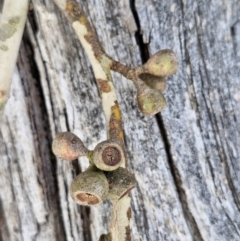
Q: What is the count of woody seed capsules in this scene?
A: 7